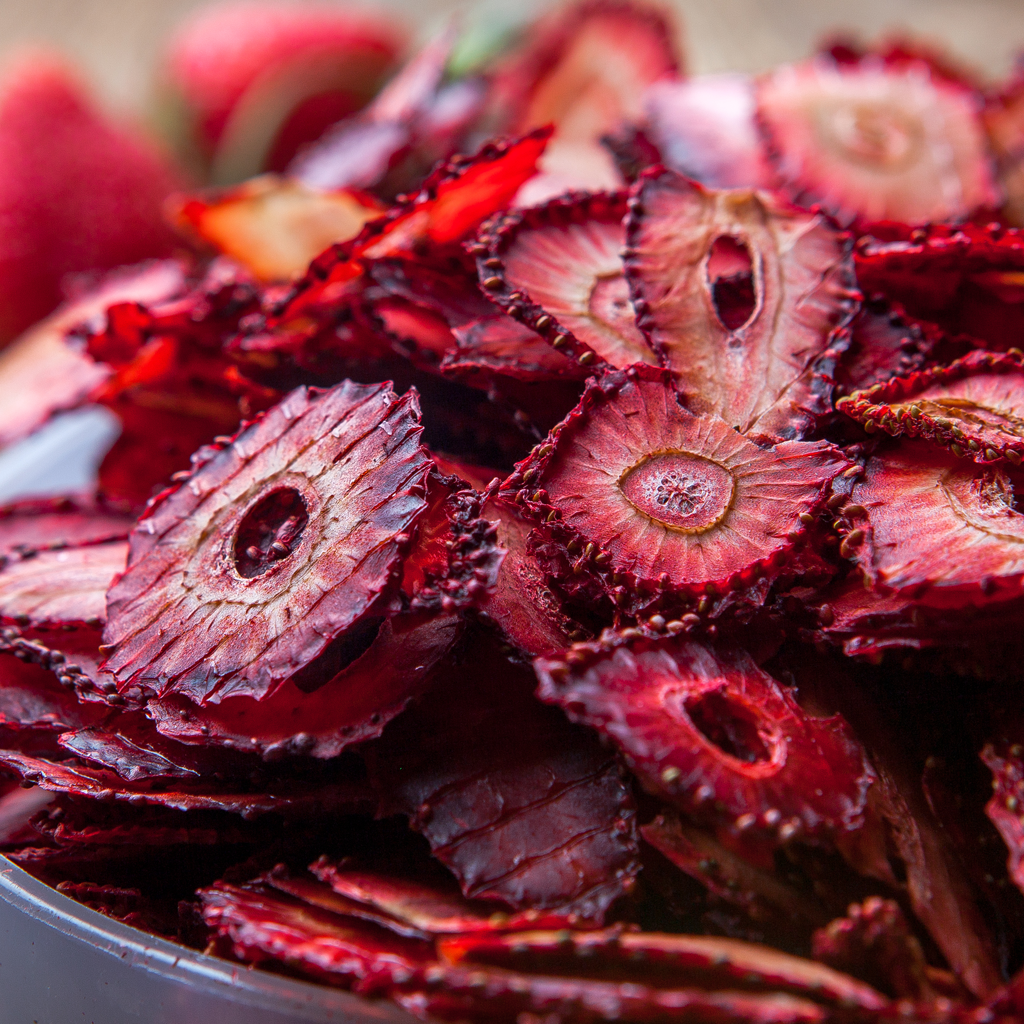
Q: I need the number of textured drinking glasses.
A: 0